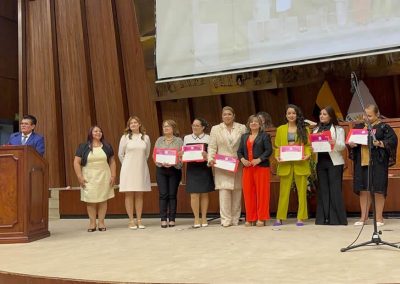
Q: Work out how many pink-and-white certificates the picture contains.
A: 6